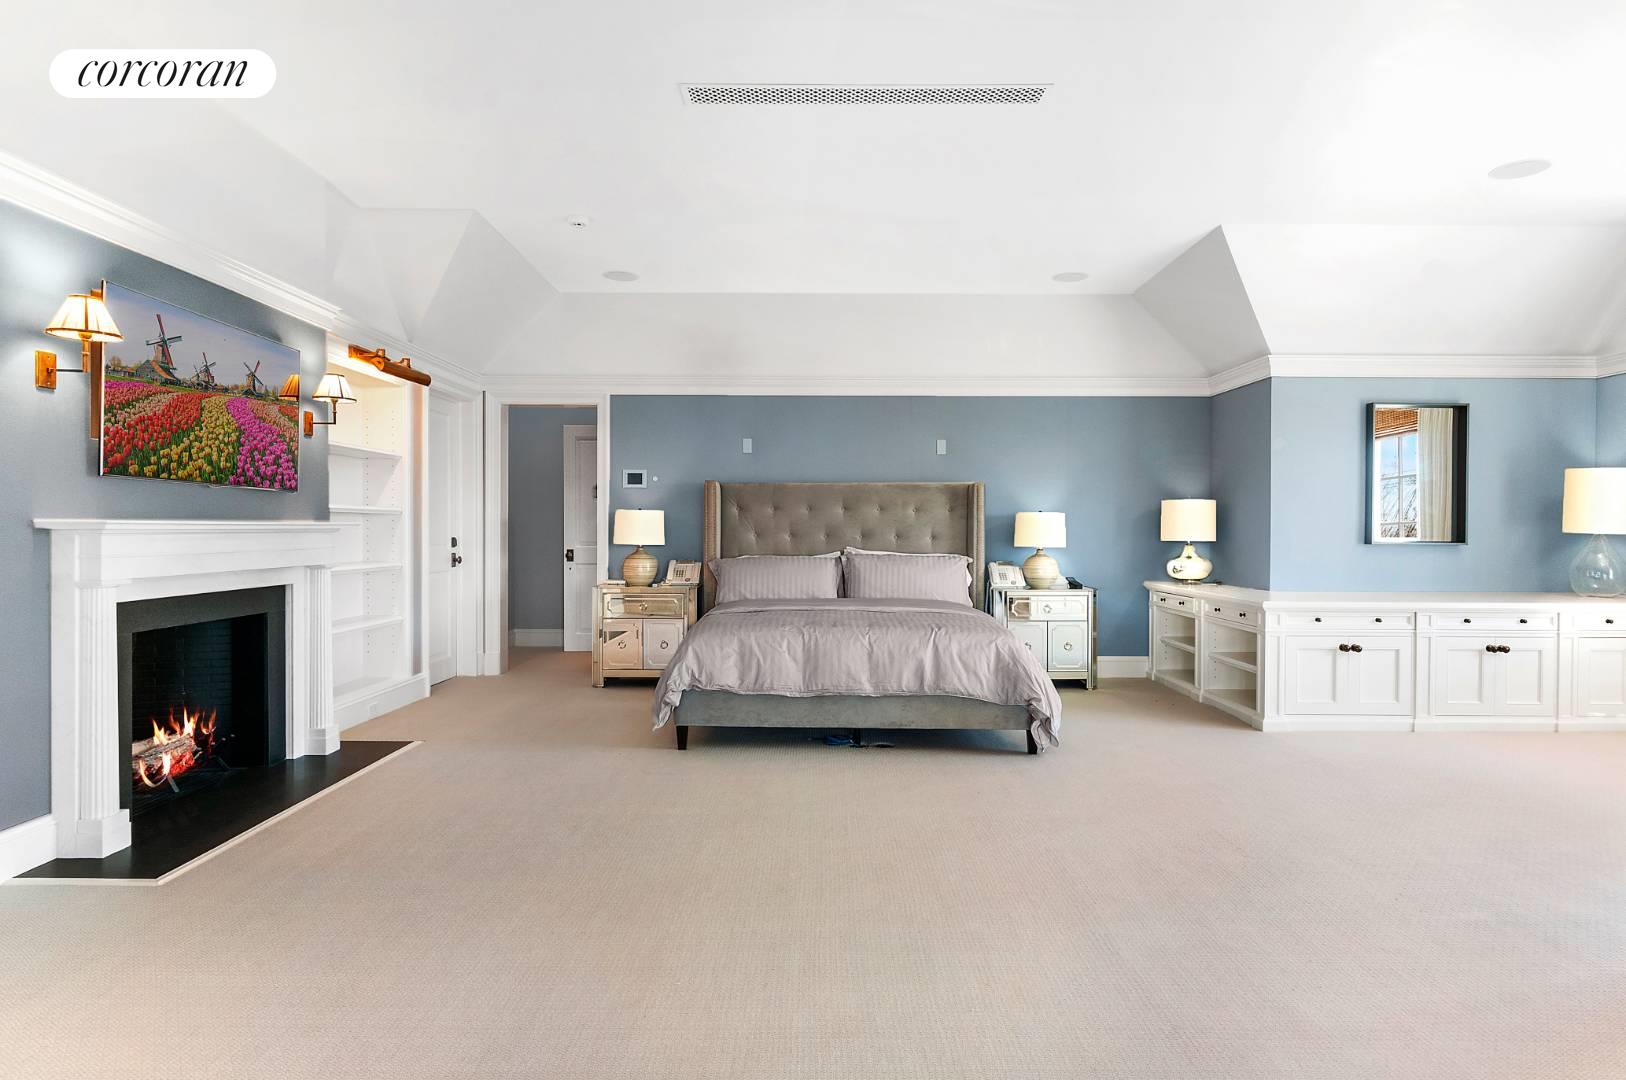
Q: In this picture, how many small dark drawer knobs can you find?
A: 9